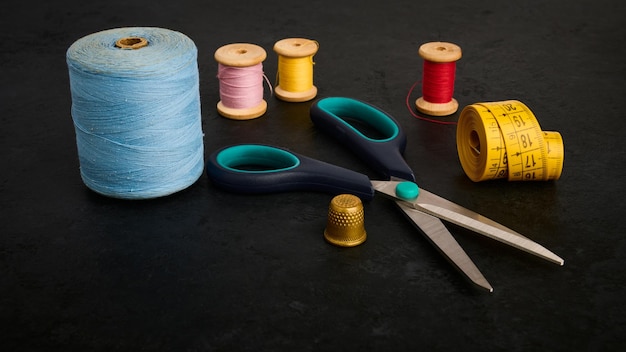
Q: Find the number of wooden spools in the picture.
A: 3